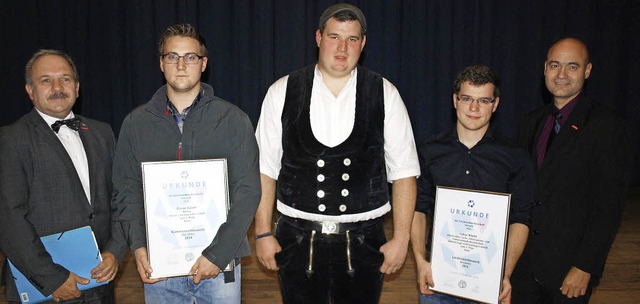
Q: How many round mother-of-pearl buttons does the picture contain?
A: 8